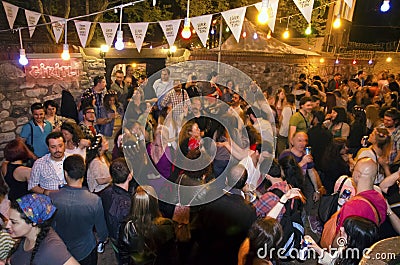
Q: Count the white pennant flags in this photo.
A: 12